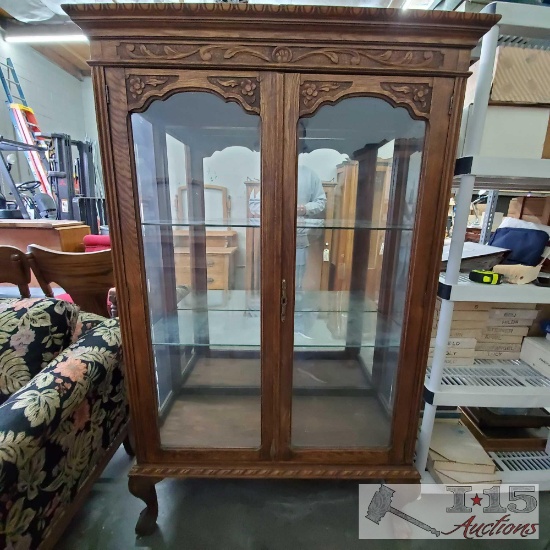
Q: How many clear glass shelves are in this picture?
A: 2